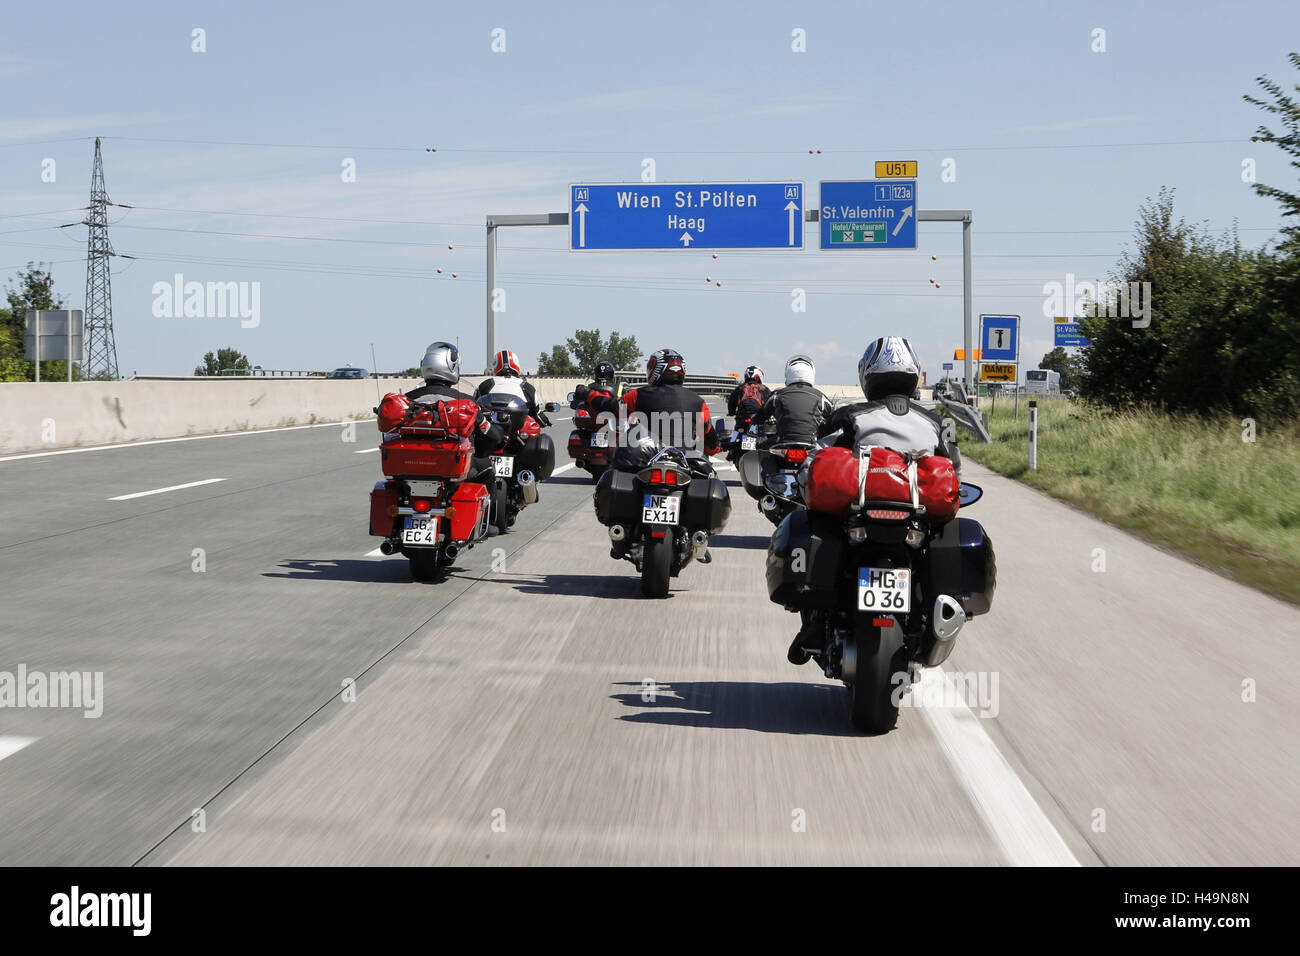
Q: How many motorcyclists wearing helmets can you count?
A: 7